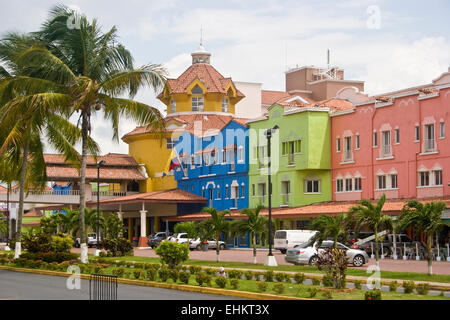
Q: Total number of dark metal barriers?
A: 1